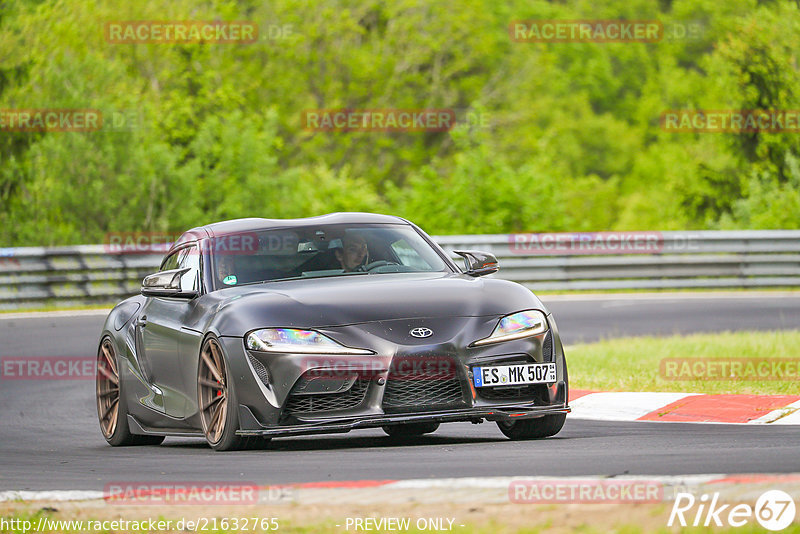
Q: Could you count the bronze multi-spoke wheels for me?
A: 2